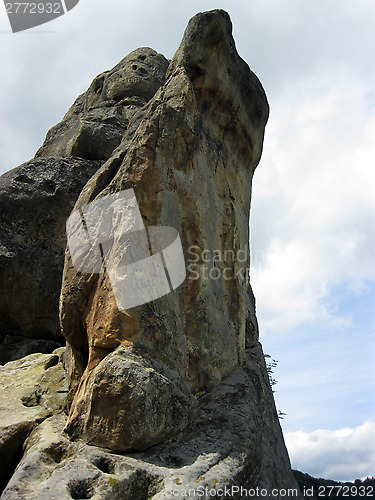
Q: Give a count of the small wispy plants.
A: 2